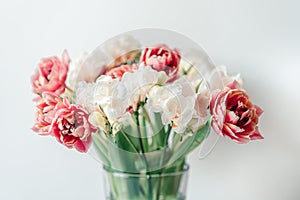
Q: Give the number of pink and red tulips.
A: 6